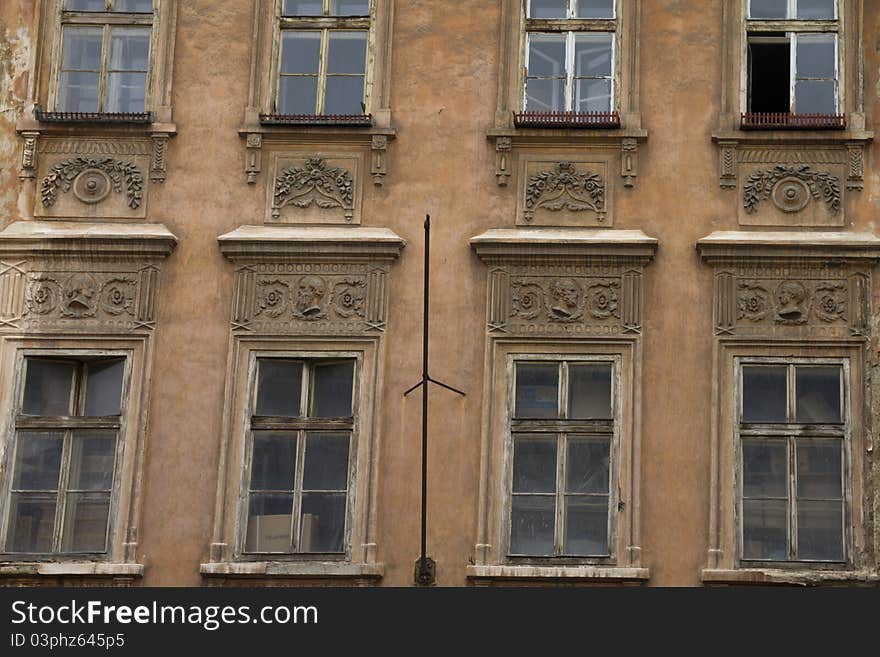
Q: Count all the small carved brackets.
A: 8